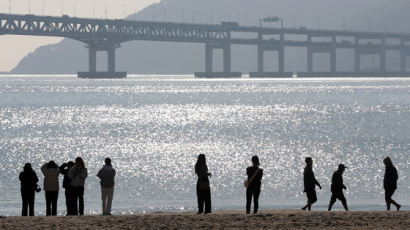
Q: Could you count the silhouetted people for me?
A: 10